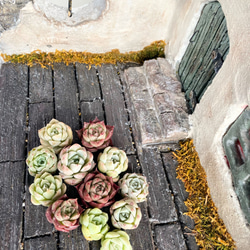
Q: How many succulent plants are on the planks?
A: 12